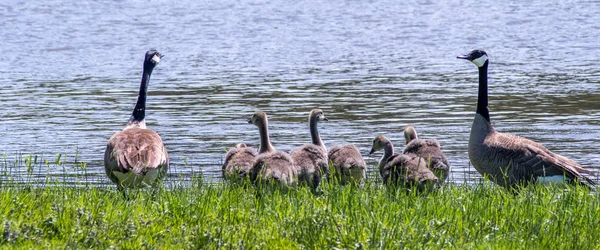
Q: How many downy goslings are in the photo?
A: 6